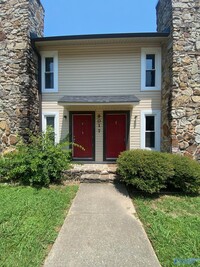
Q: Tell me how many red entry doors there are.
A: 2